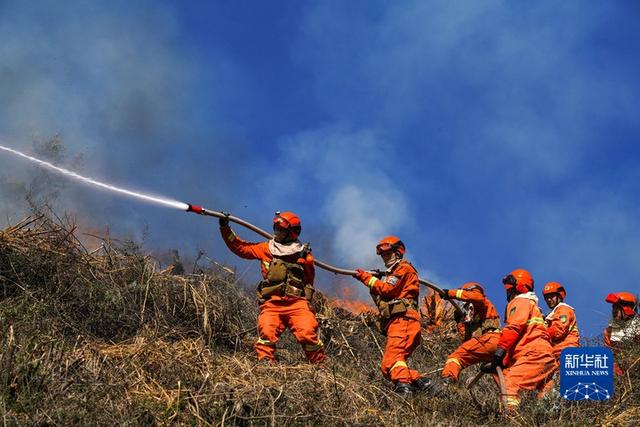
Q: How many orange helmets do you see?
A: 6